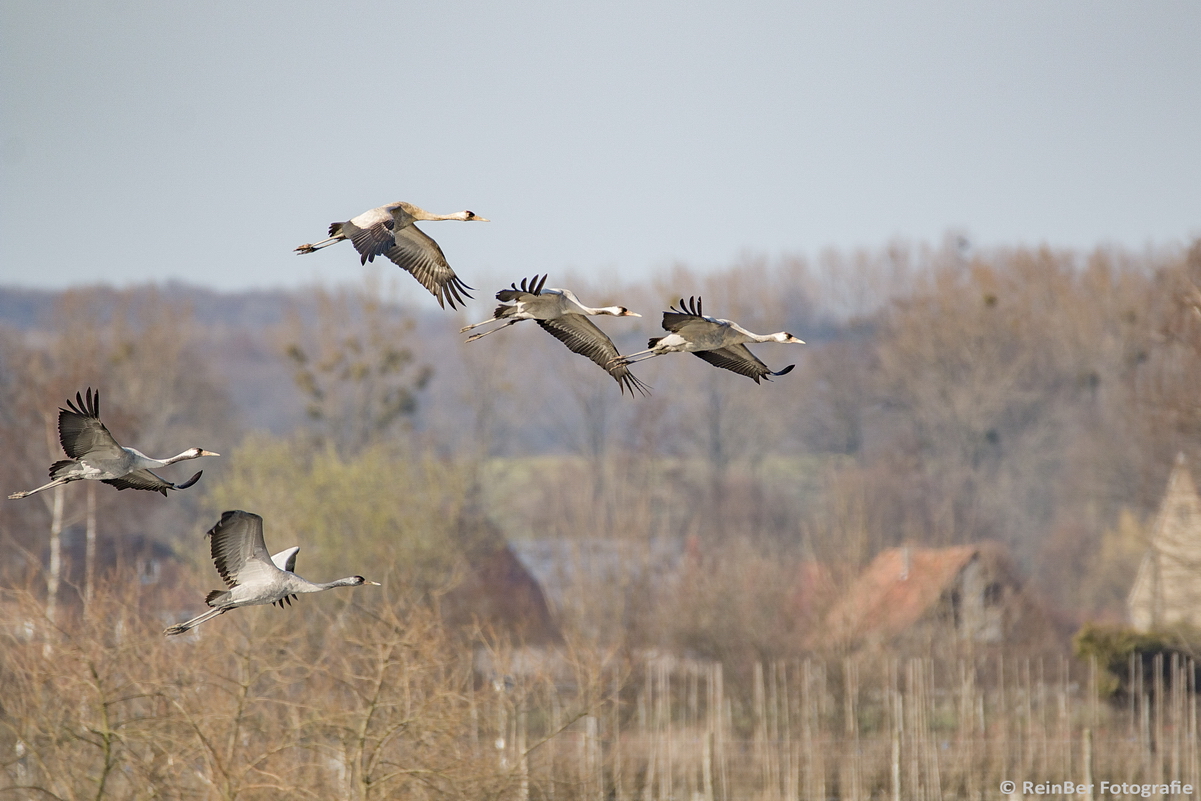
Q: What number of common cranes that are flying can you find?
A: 5